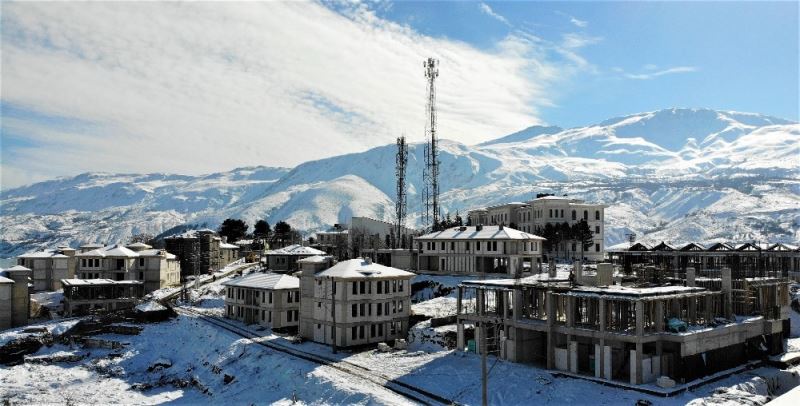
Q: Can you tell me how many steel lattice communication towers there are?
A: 2